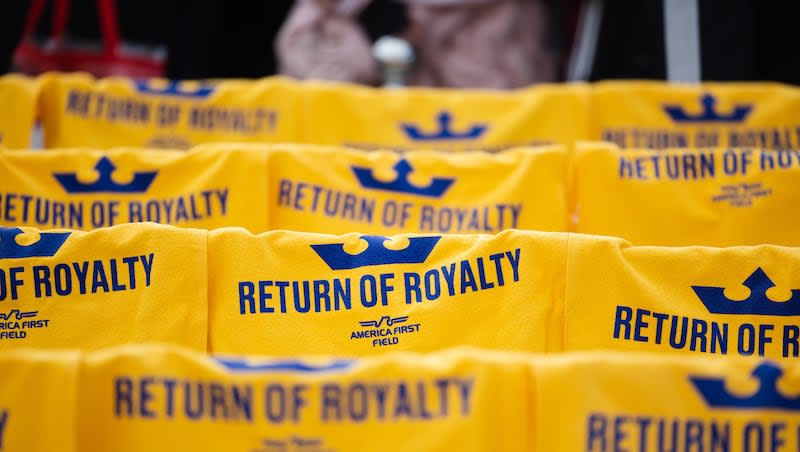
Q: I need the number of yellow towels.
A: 13